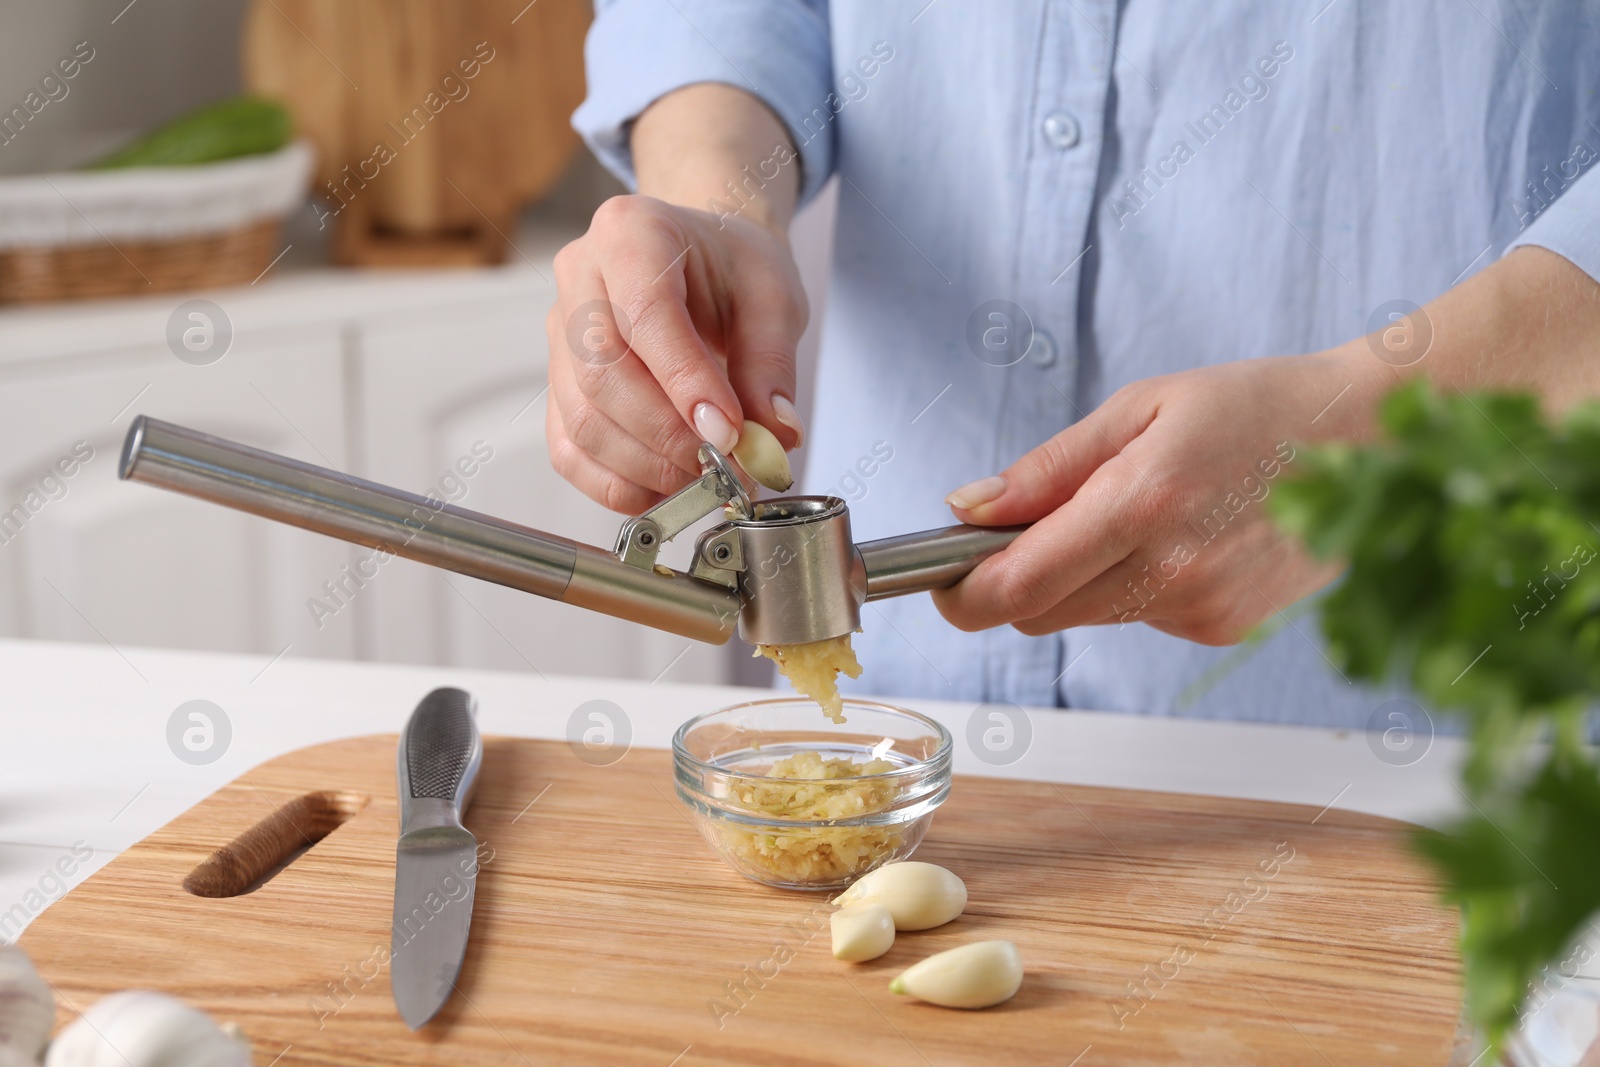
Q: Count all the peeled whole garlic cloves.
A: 4